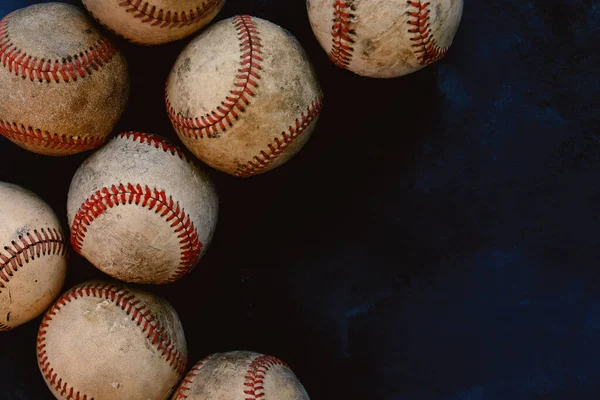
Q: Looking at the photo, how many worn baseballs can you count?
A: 8